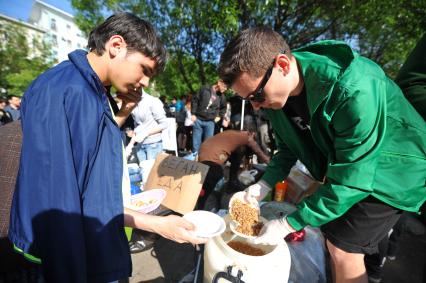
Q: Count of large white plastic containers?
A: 1